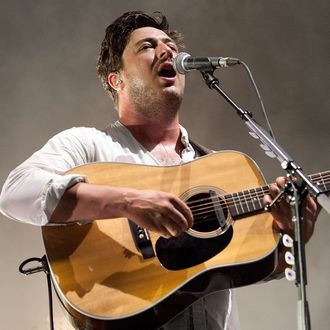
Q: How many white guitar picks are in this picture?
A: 3